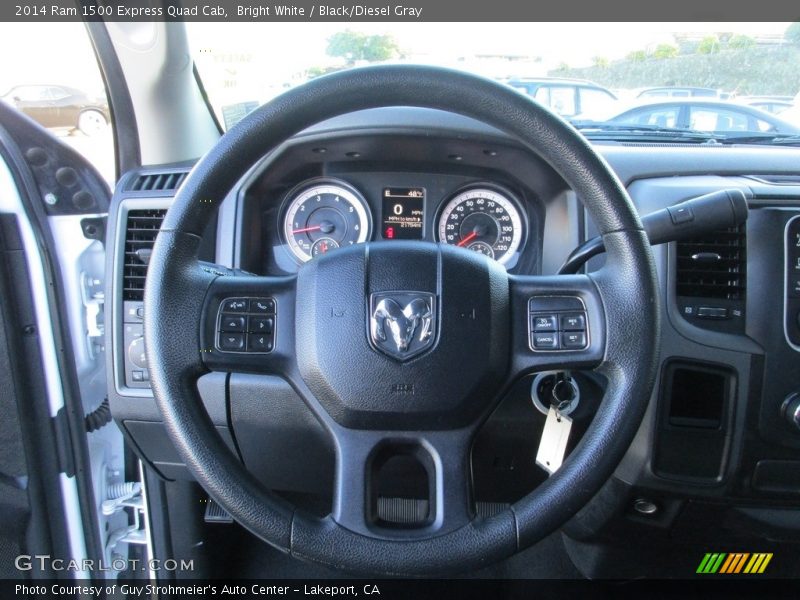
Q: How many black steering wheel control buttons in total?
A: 10